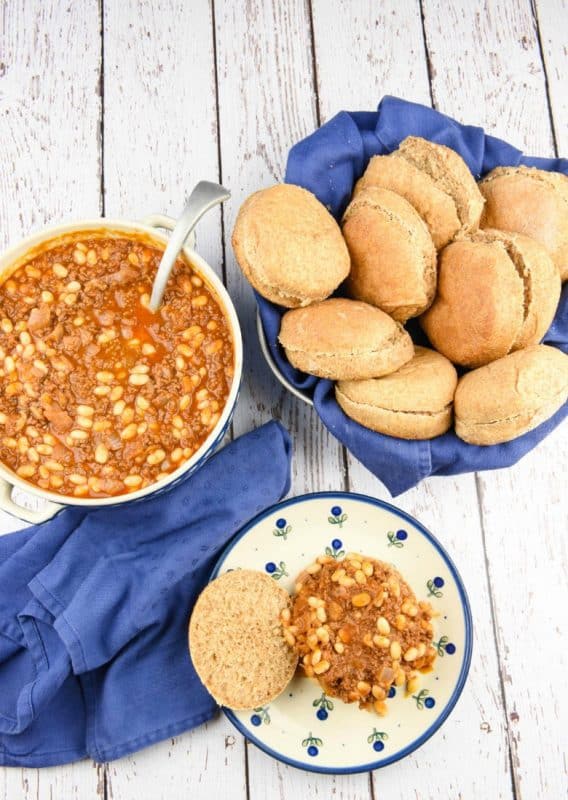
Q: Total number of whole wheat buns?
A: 9